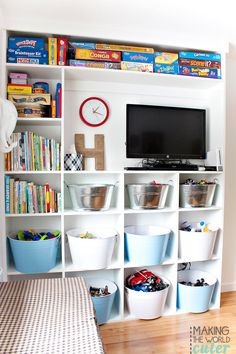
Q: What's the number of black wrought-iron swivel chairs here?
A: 0